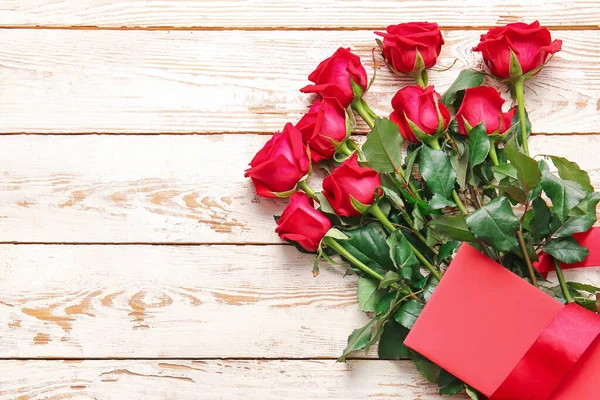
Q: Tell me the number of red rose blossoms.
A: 9